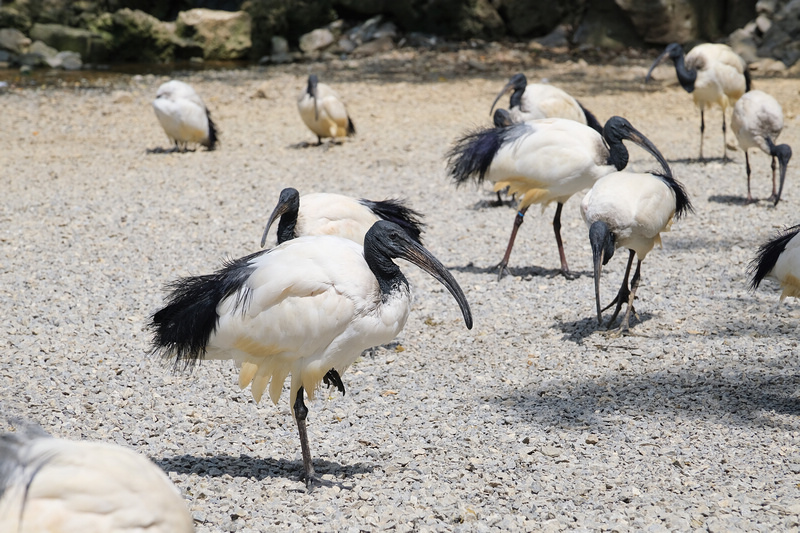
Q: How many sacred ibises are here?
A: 12